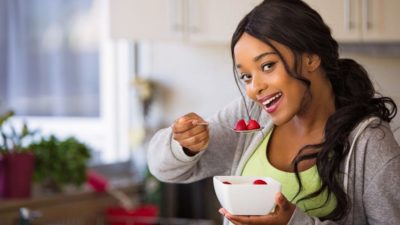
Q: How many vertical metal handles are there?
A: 4